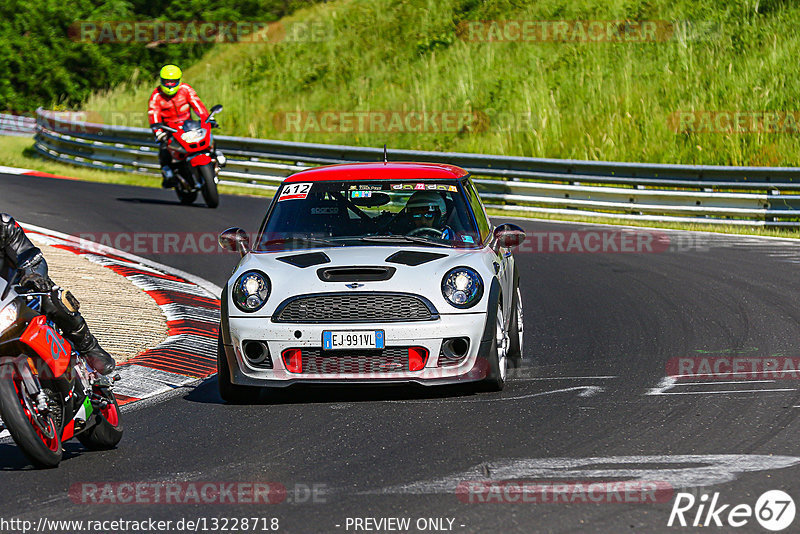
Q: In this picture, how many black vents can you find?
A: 3